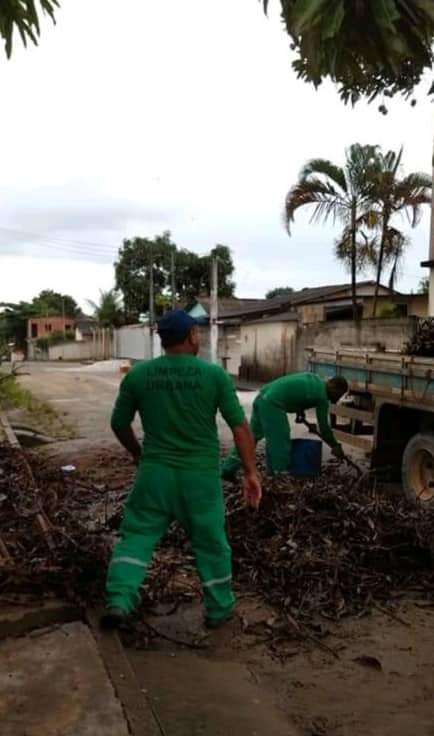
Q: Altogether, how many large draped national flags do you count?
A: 0